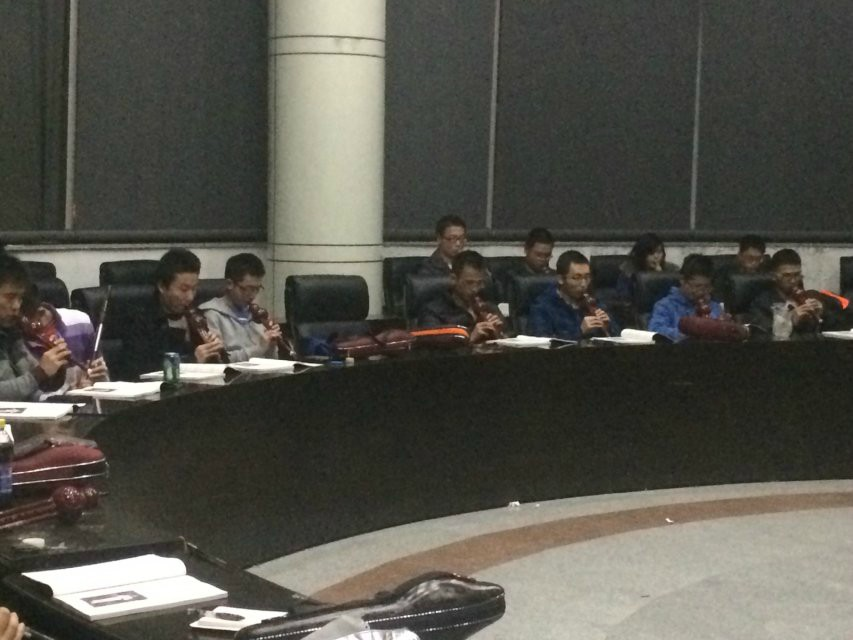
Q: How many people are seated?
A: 12